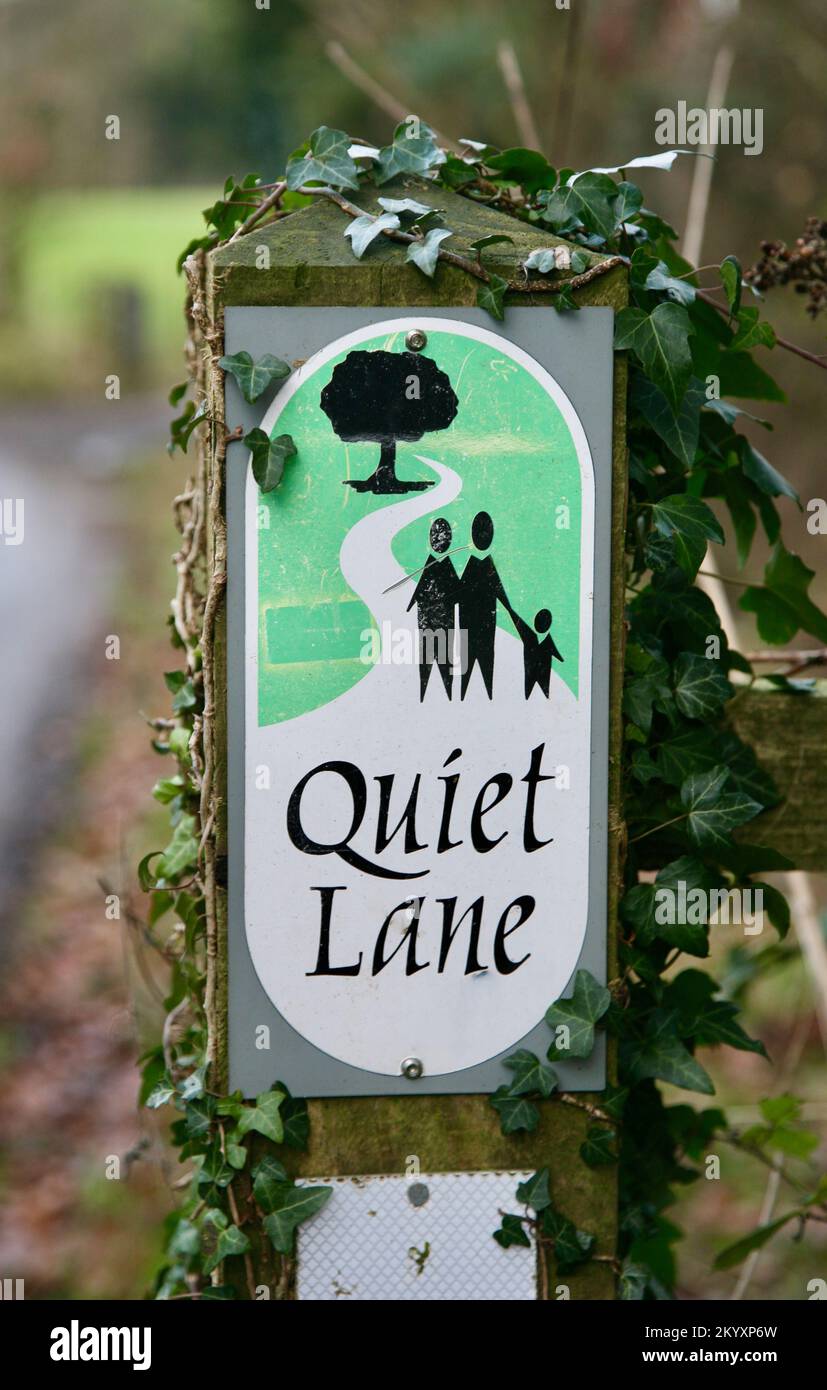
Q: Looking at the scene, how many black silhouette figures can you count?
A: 3